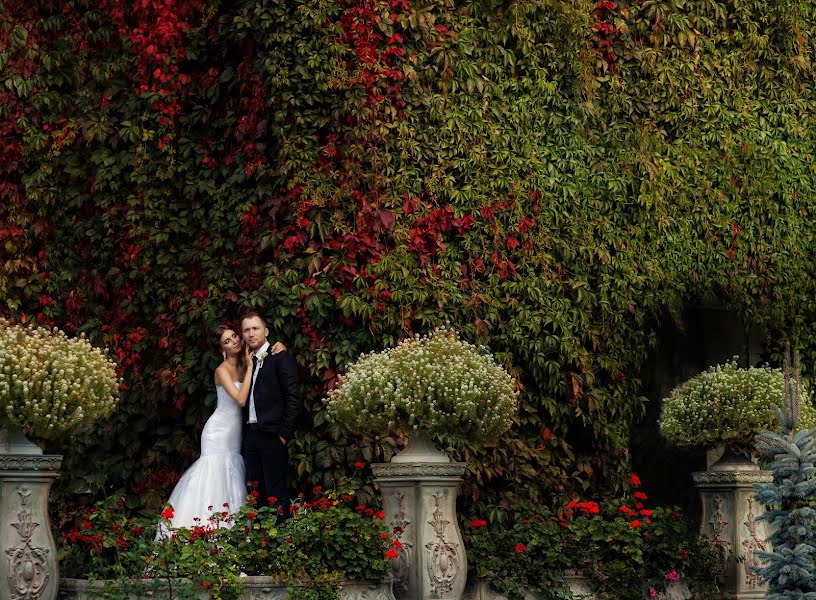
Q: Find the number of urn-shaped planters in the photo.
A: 3